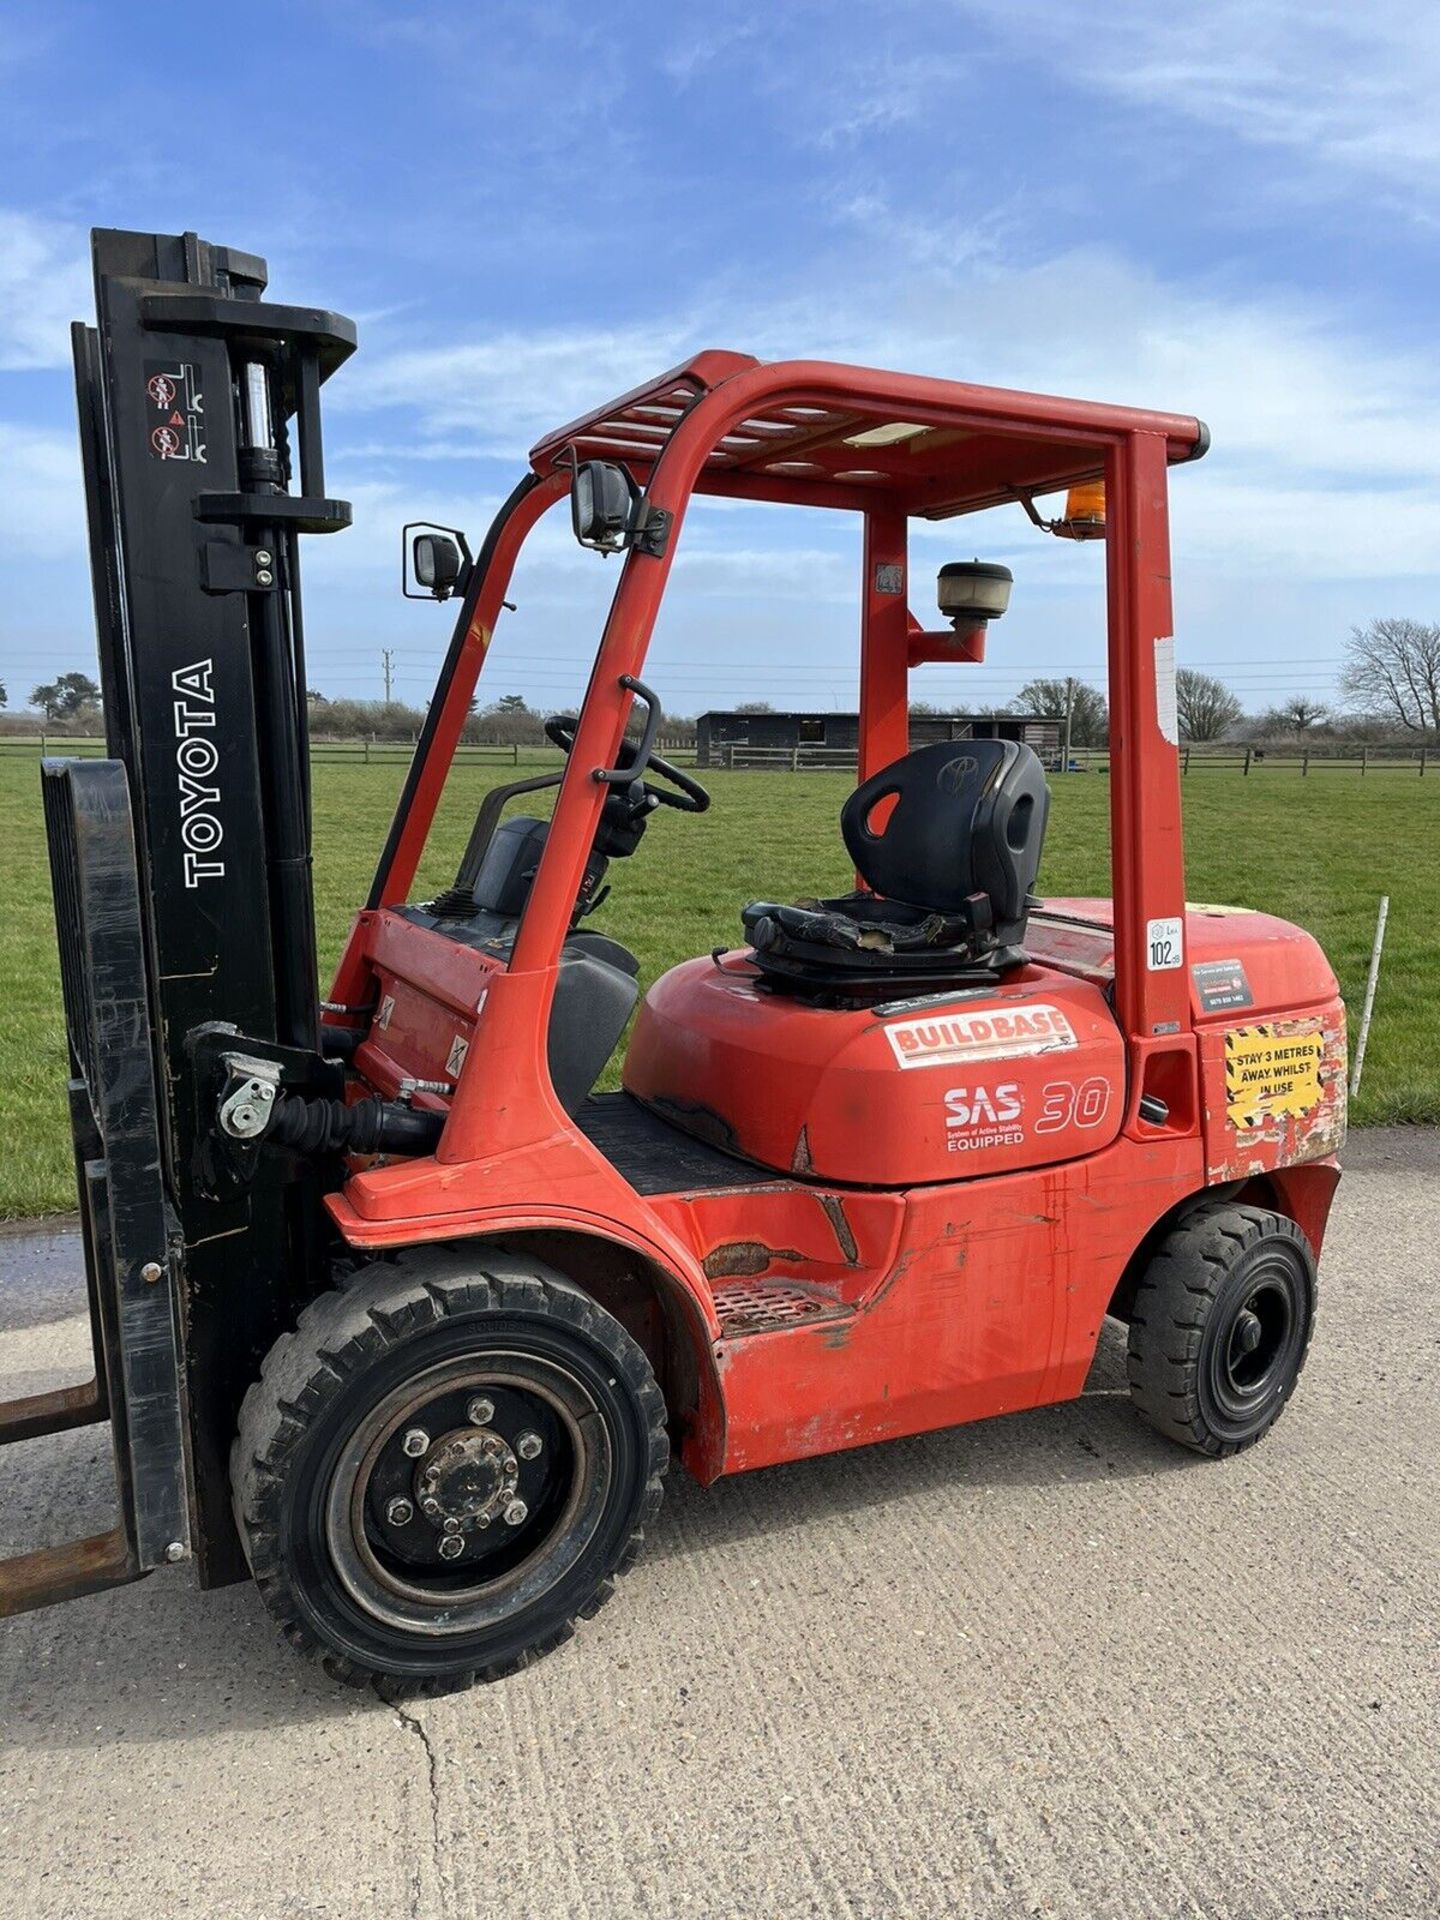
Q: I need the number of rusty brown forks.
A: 2